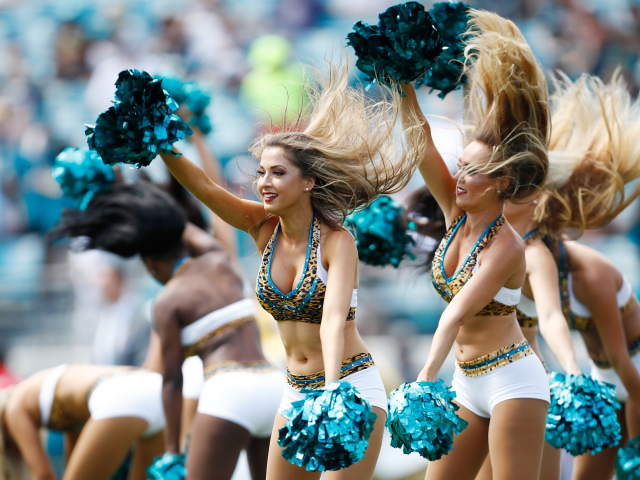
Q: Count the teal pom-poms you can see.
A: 11